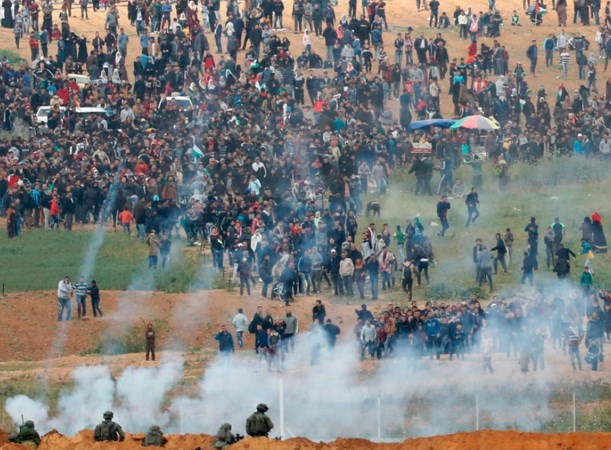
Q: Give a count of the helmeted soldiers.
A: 5